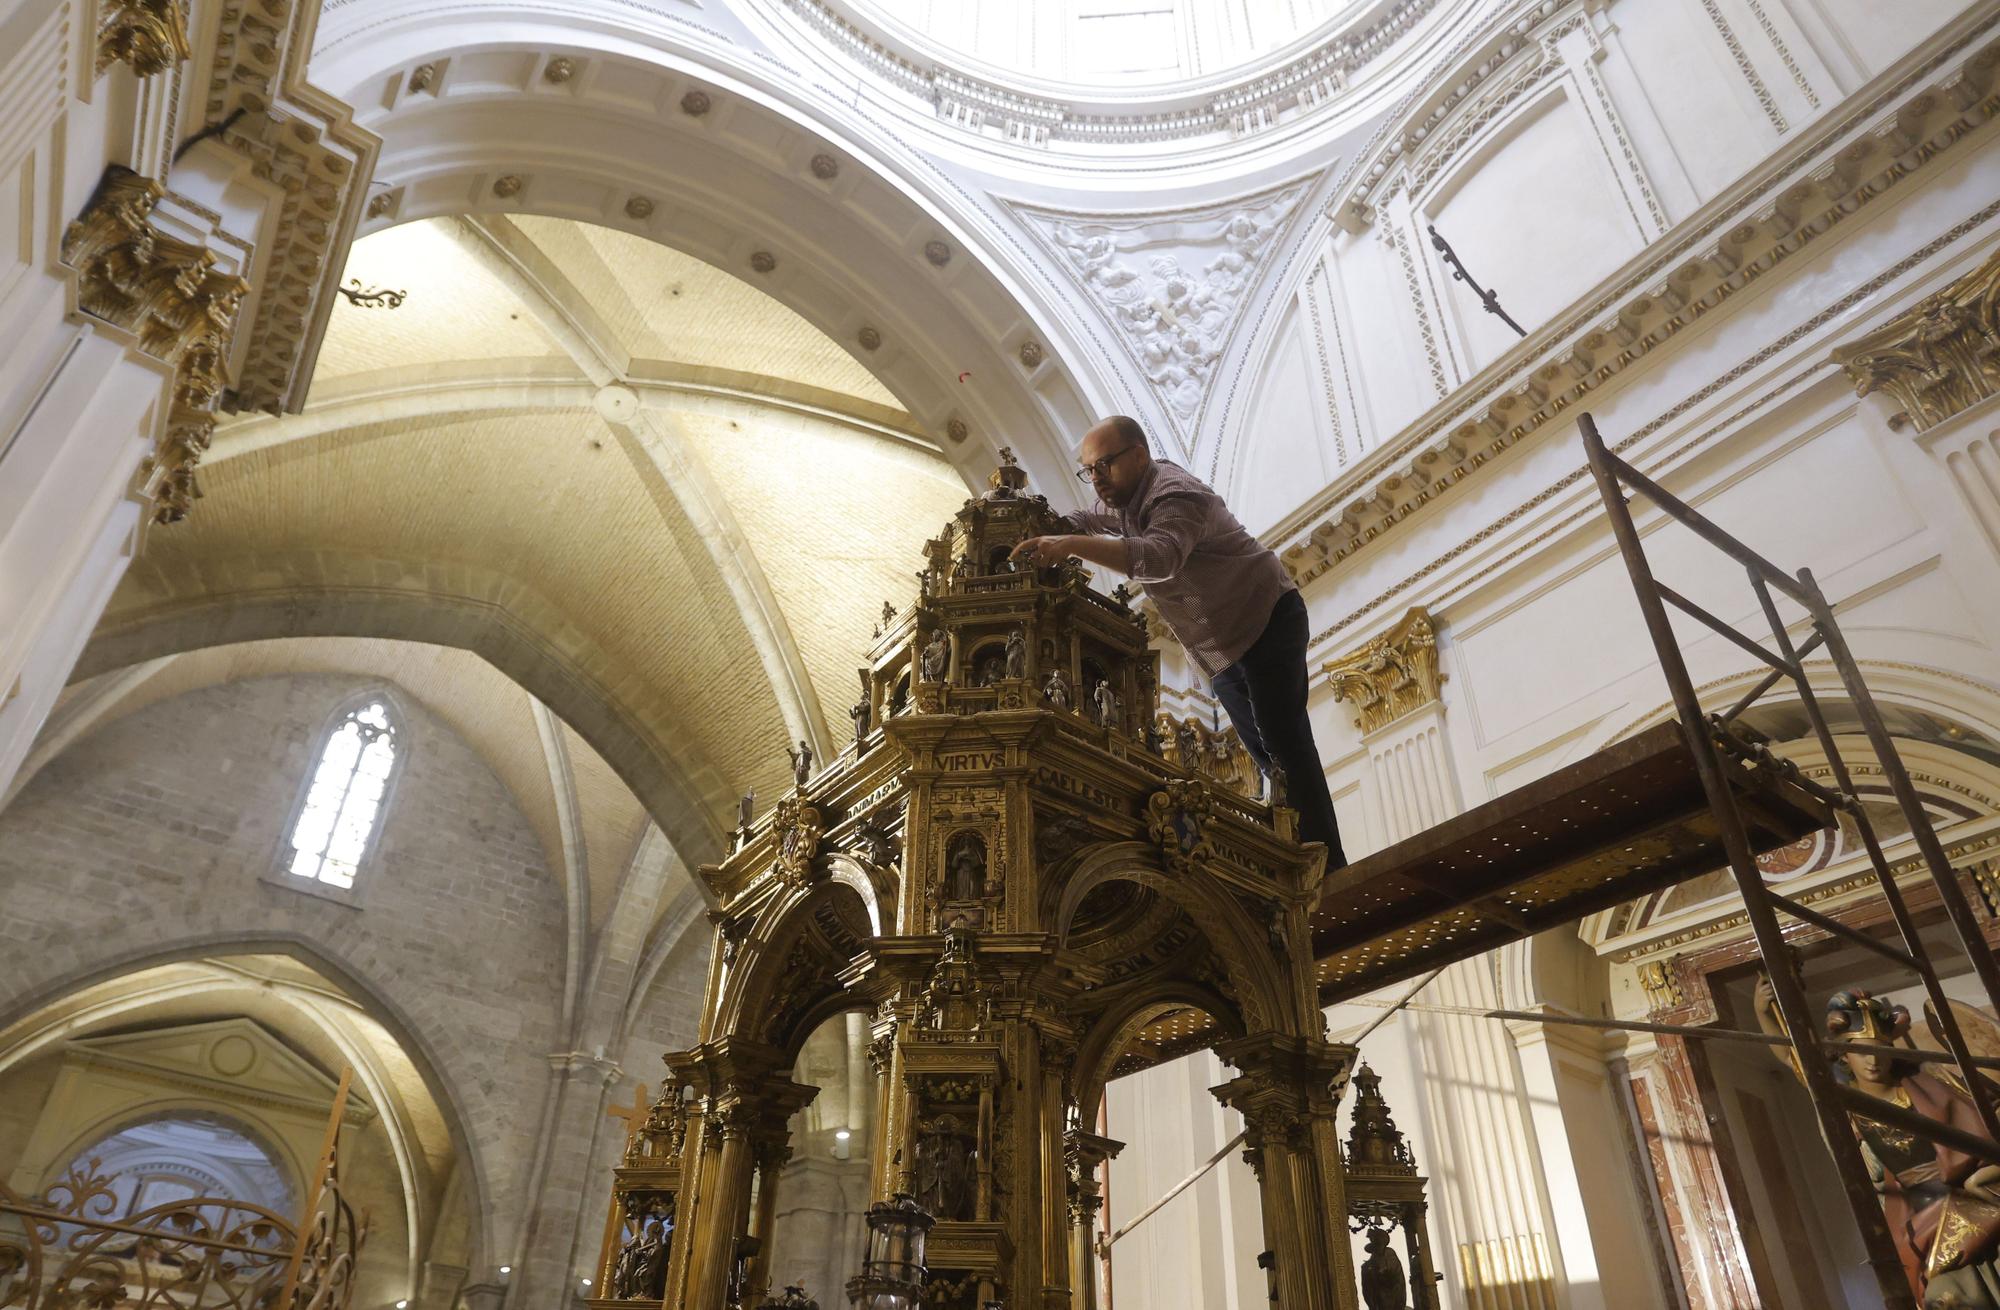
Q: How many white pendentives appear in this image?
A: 1